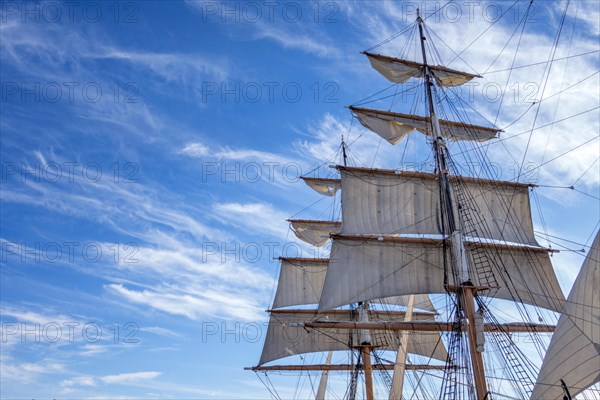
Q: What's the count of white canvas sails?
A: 9